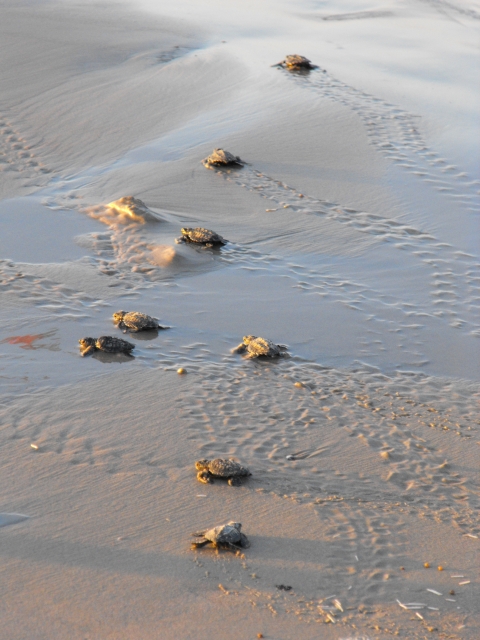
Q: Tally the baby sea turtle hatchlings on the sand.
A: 8